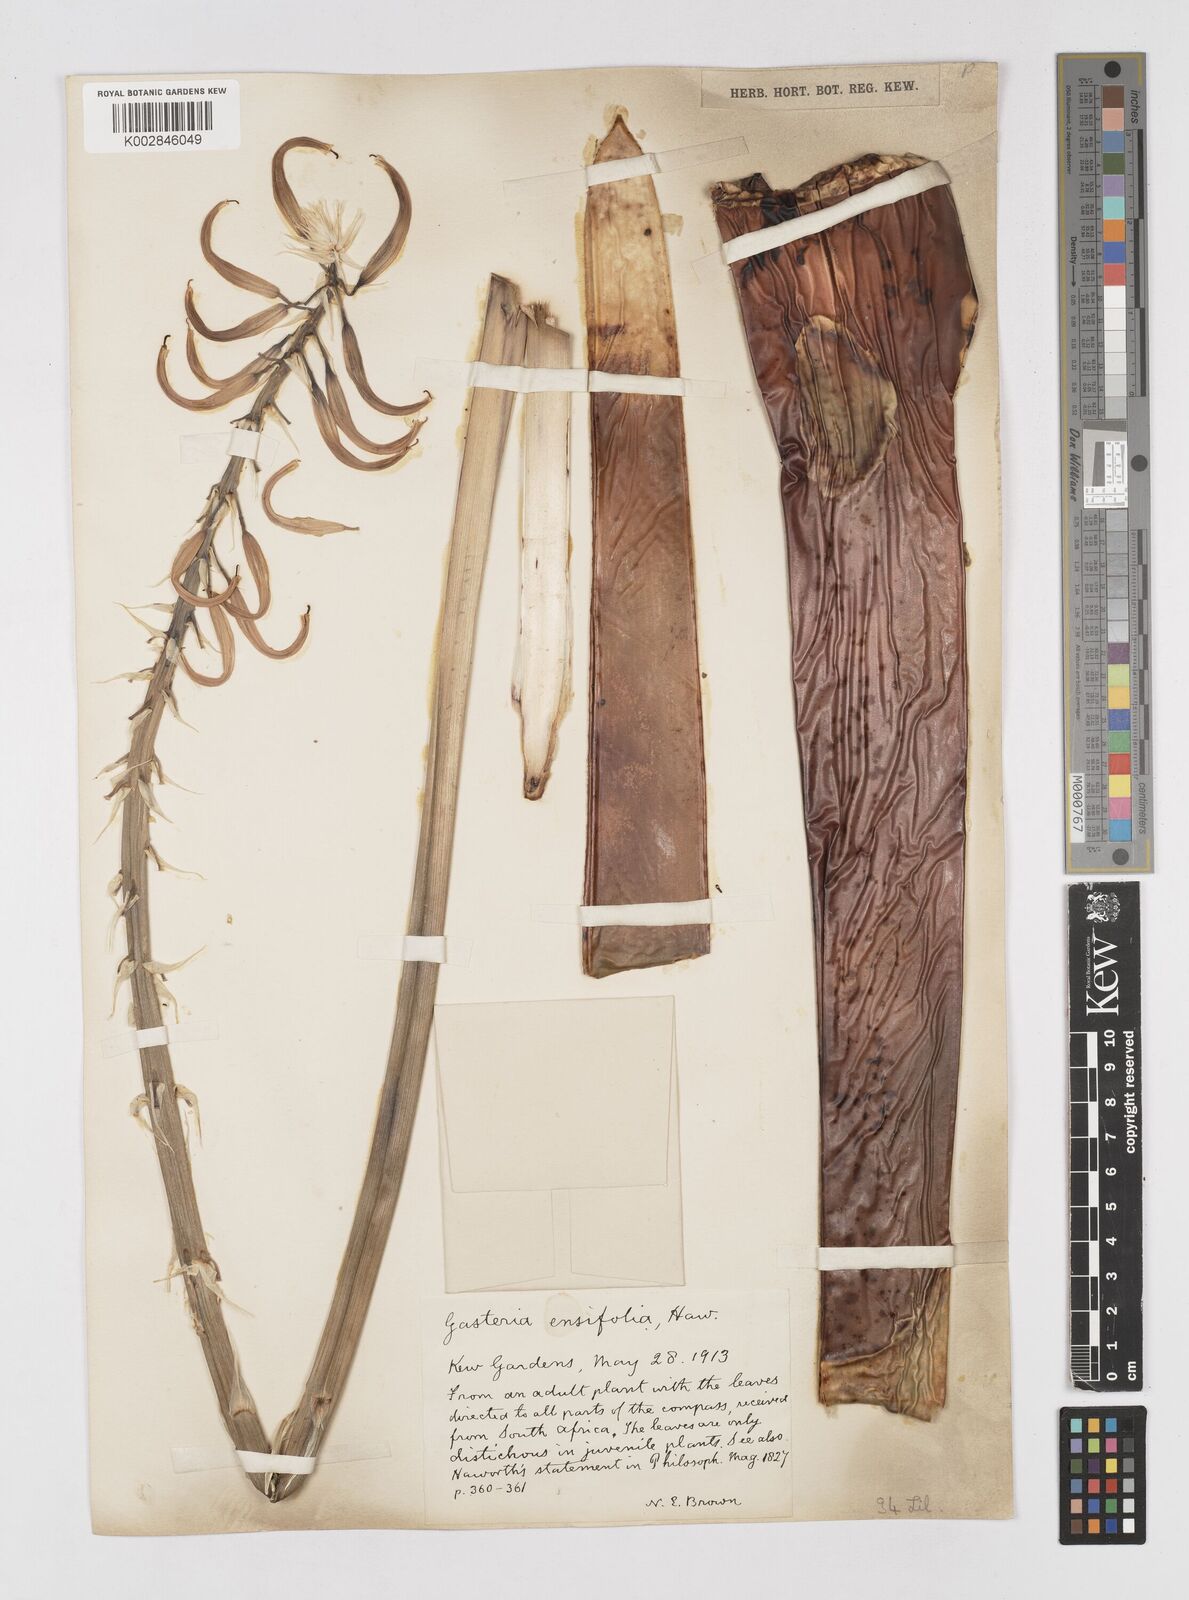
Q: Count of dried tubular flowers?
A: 14